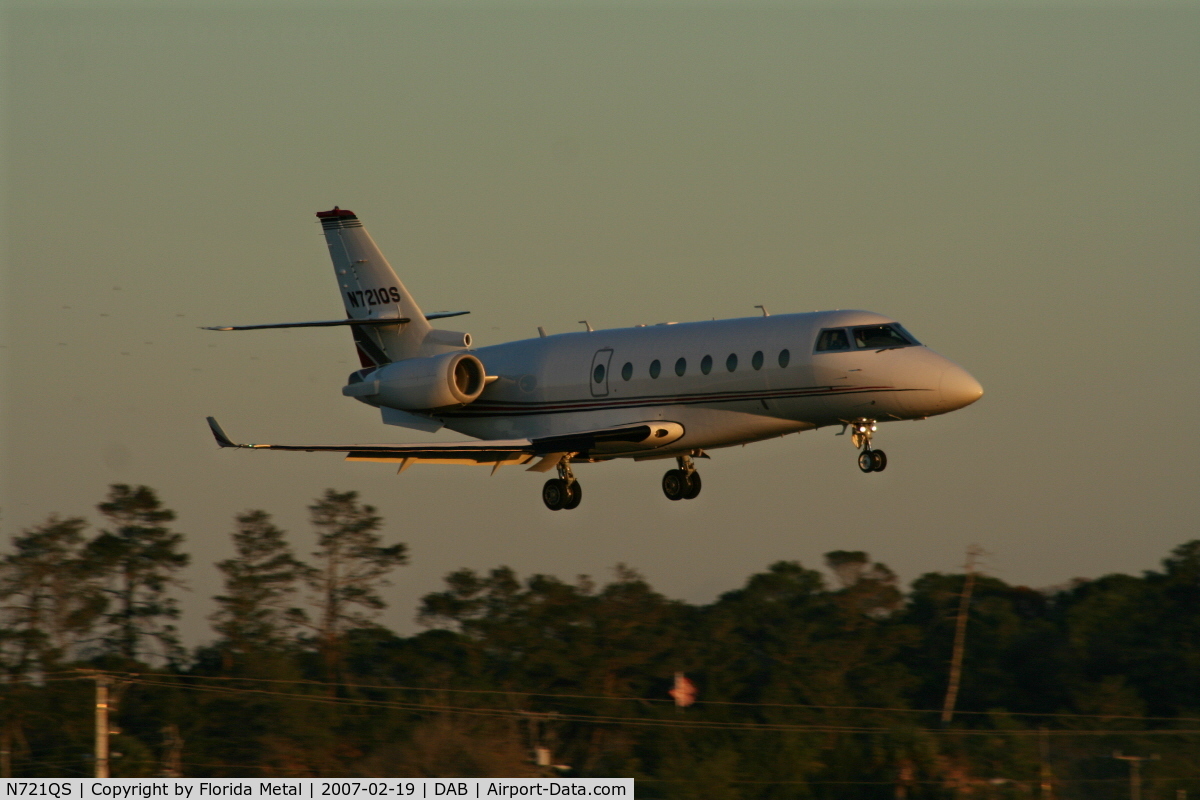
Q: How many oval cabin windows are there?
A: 8